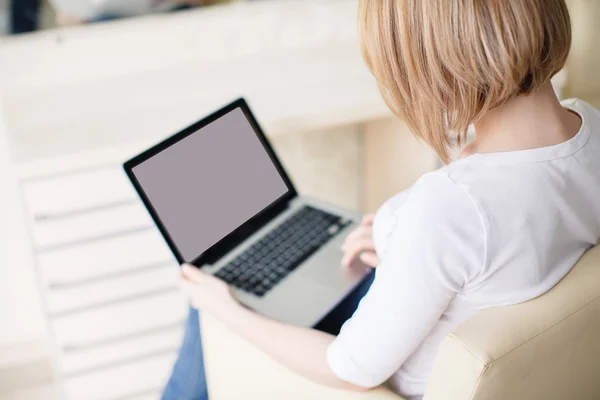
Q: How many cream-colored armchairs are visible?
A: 1